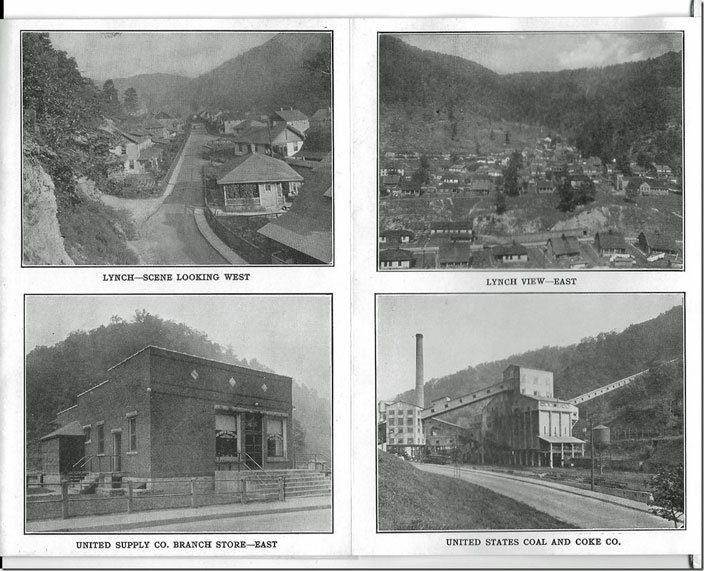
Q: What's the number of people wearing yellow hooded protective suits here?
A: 0